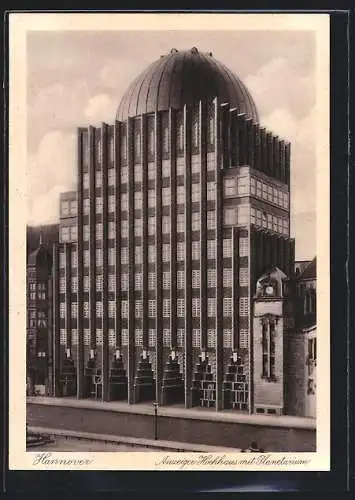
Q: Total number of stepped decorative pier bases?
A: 7